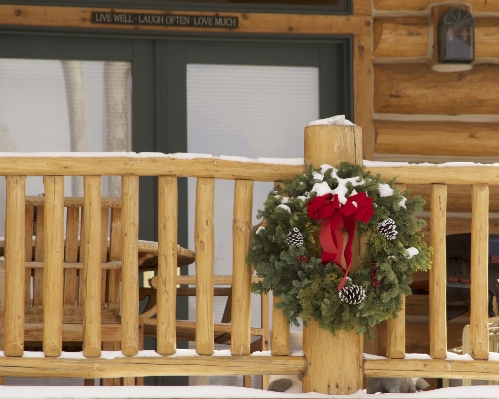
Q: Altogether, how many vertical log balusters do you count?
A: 11